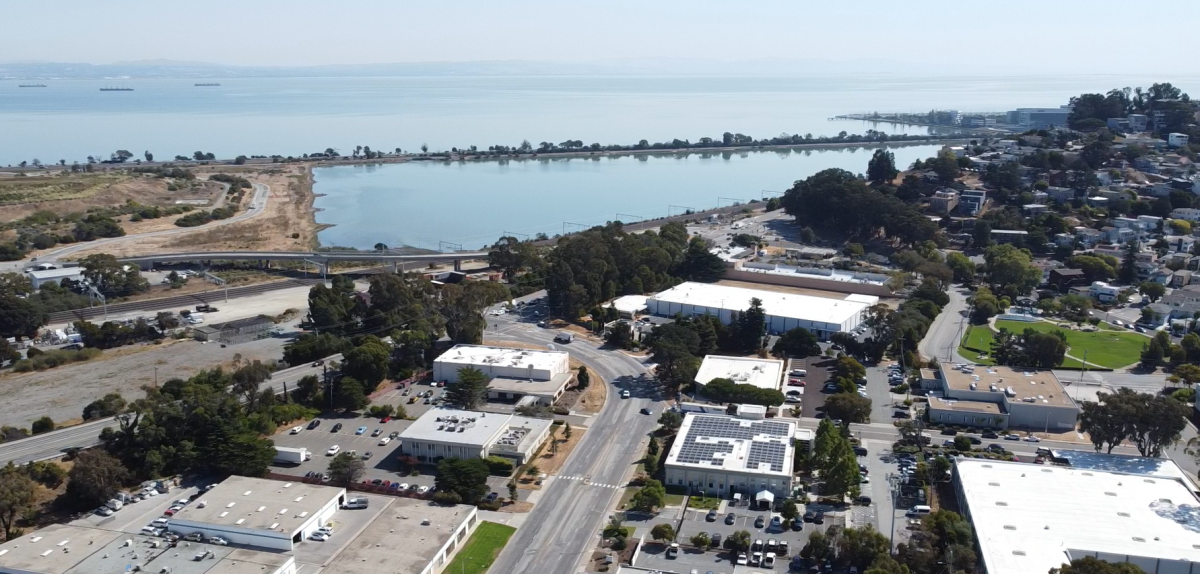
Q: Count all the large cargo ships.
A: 3